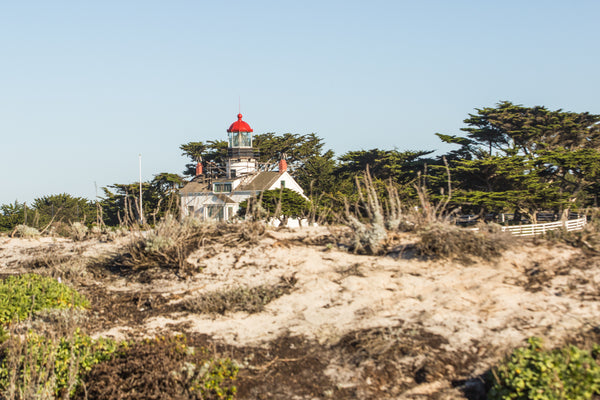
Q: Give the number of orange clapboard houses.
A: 0